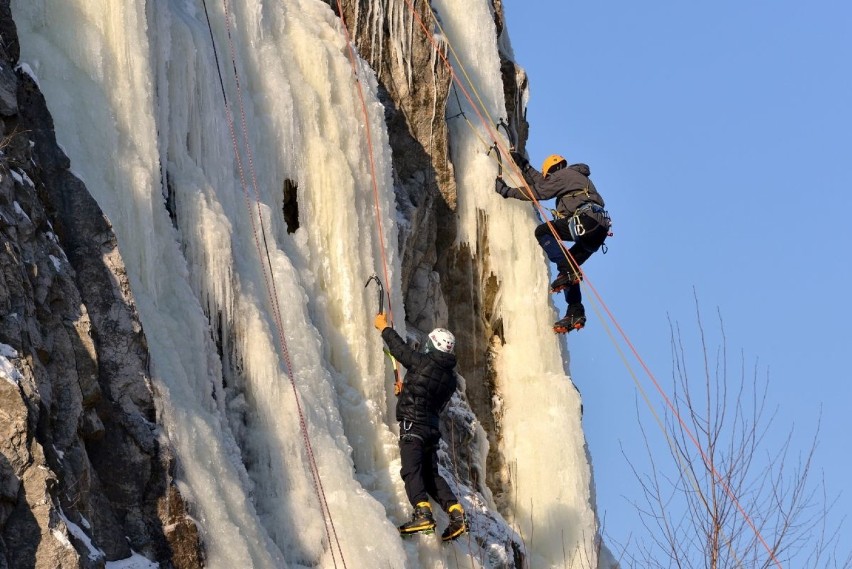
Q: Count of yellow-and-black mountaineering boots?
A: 2